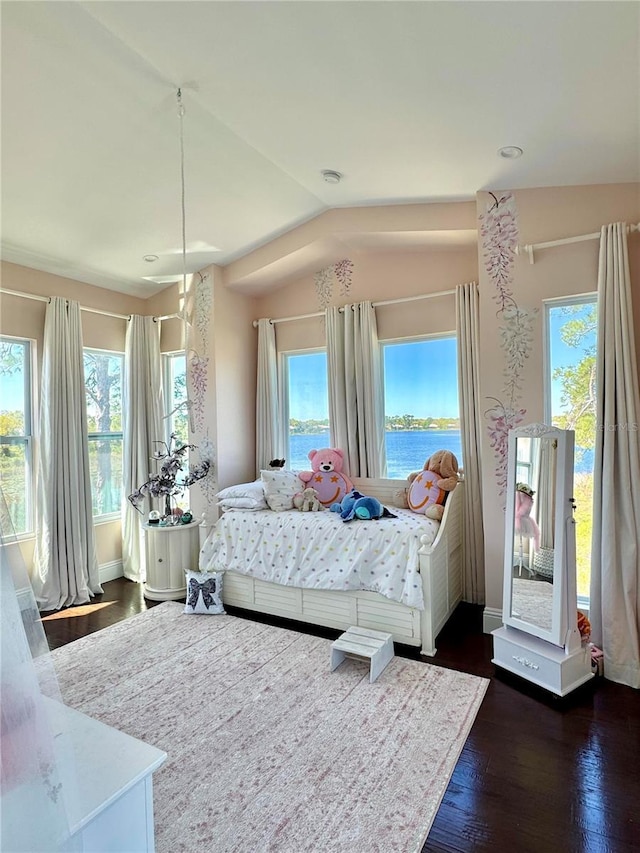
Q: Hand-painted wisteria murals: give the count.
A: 3